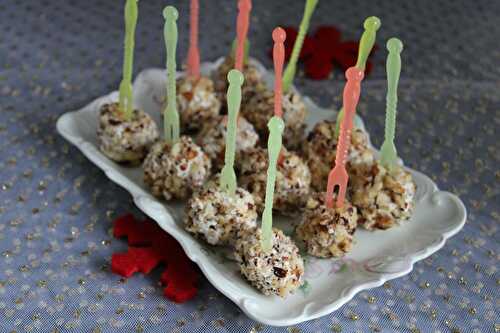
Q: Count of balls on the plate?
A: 12